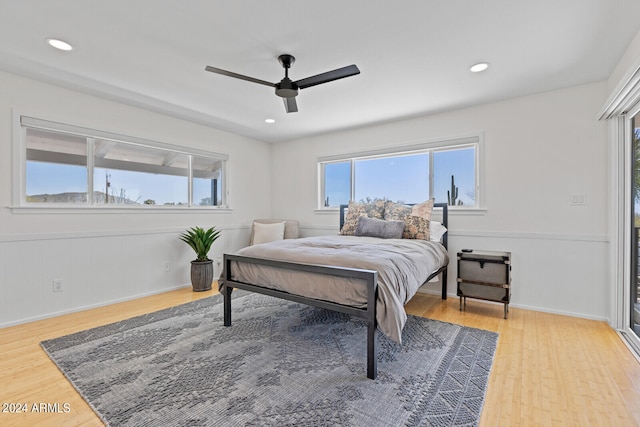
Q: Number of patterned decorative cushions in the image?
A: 2